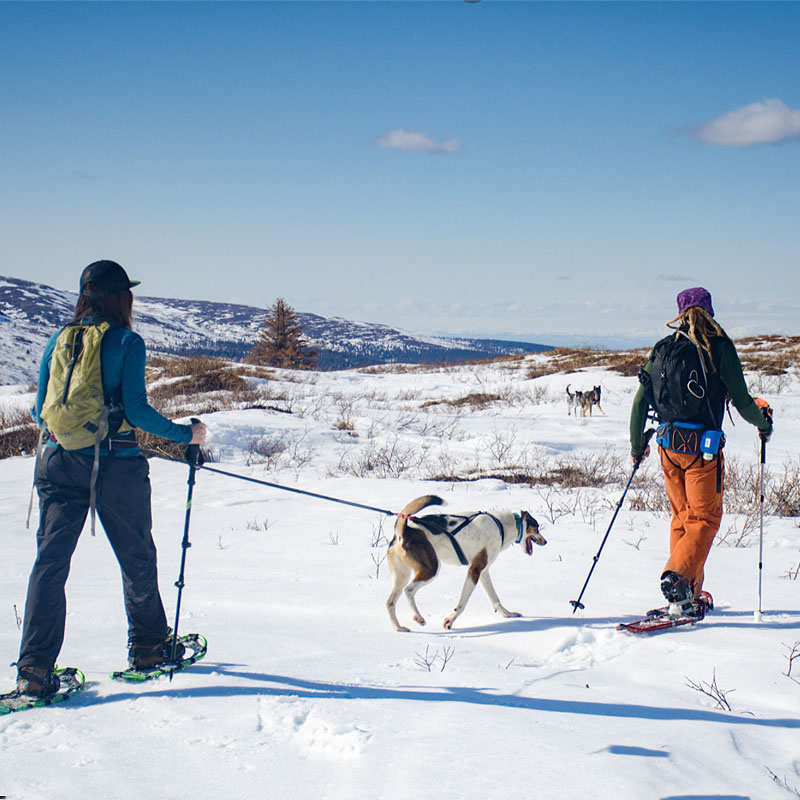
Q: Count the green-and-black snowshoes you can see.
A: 2